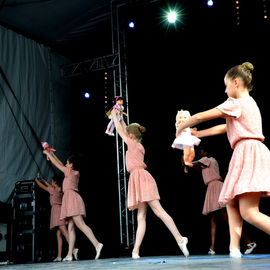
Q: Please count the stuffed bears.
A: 0